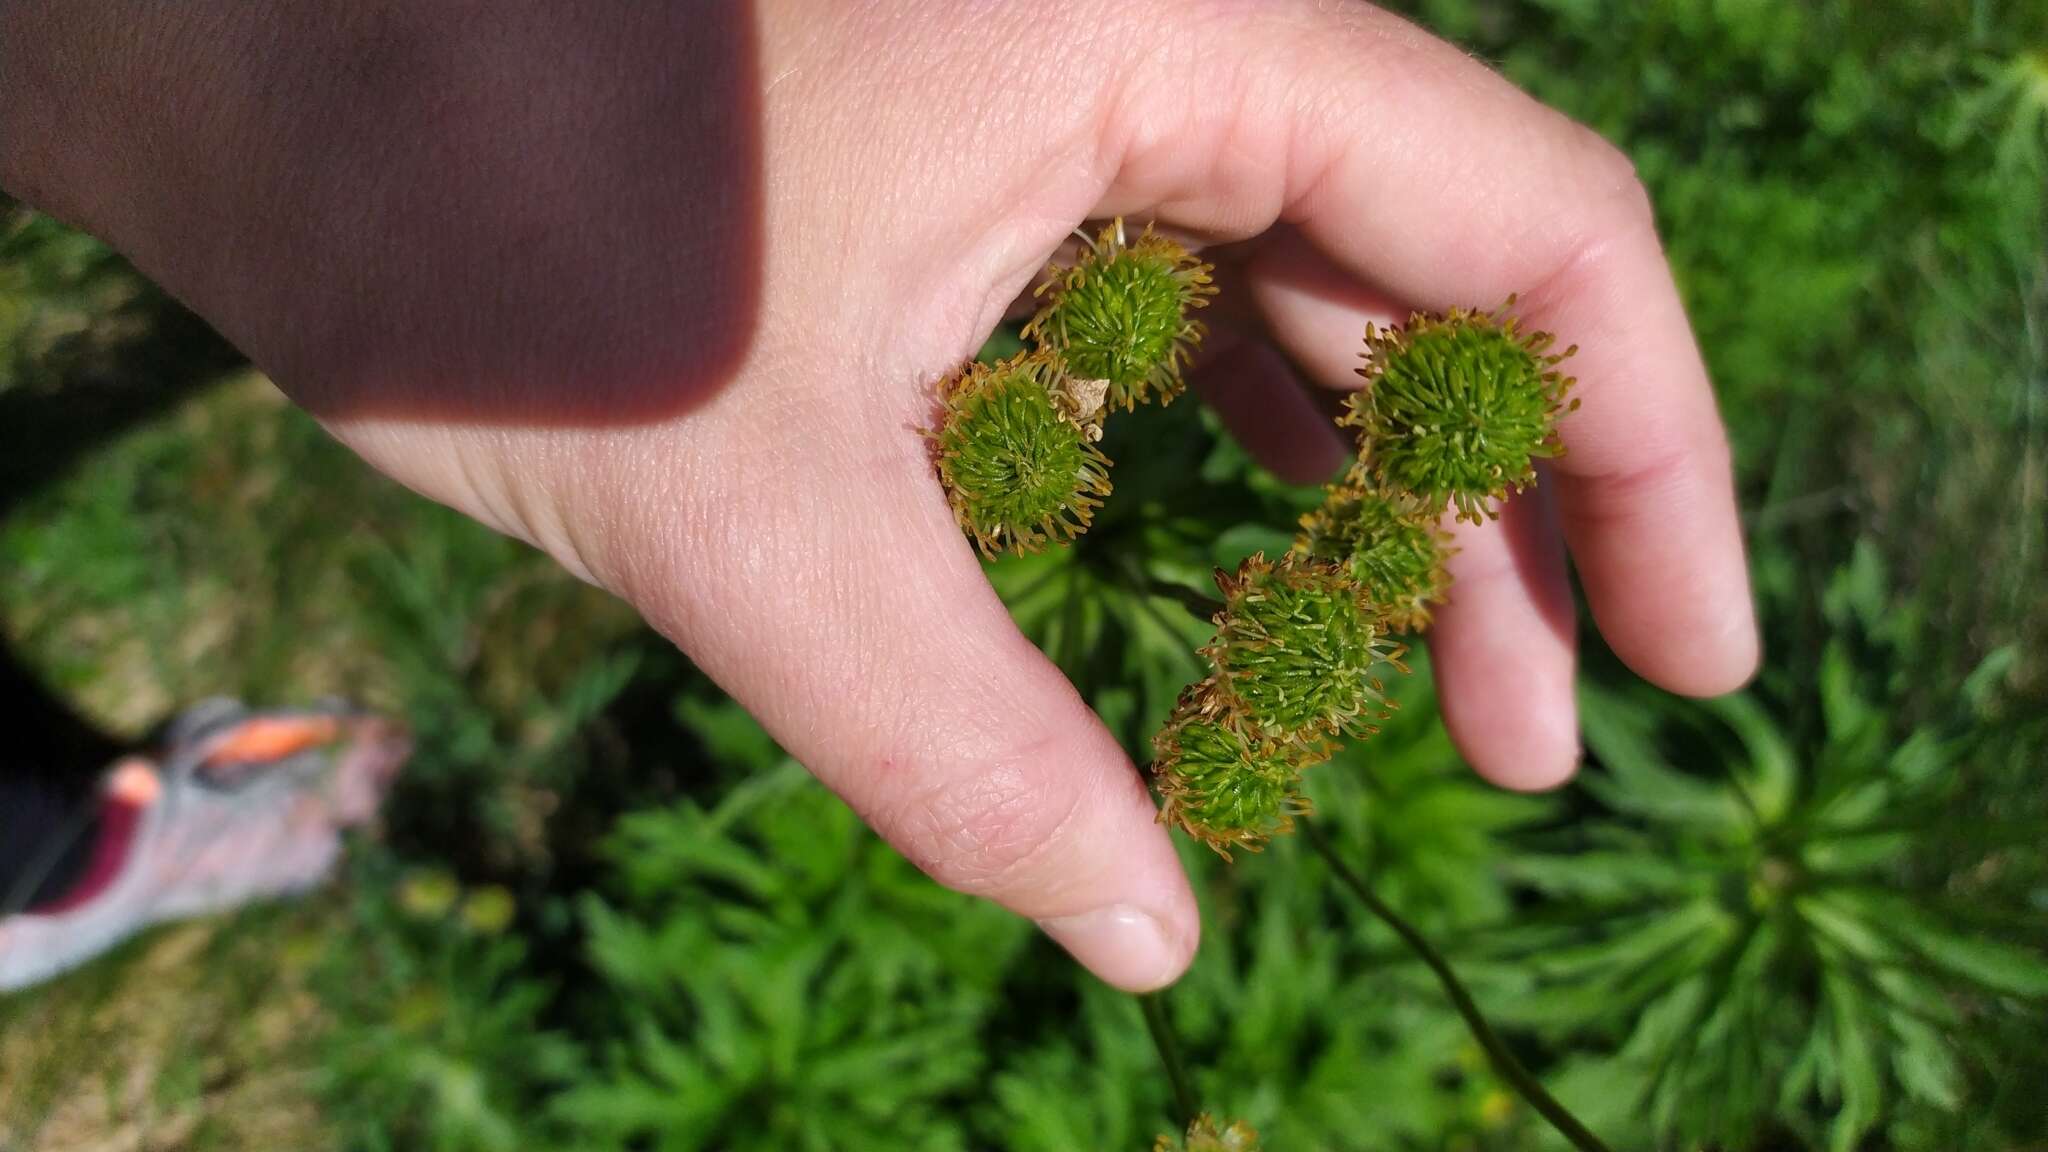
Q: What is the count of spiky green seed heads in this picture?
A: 6